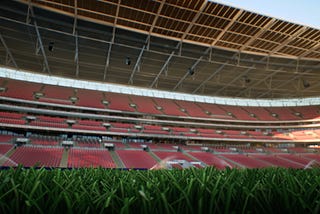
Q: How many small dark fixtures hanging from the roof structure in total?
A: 5